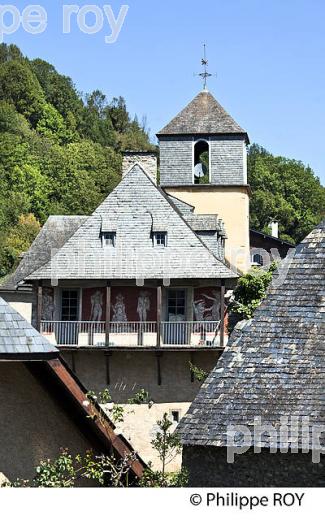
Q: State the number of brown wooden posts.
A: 4